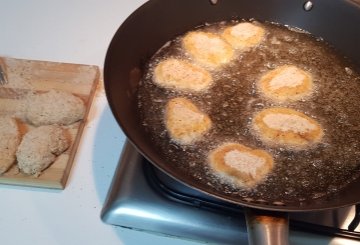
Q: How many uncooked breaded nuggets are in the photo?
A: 3